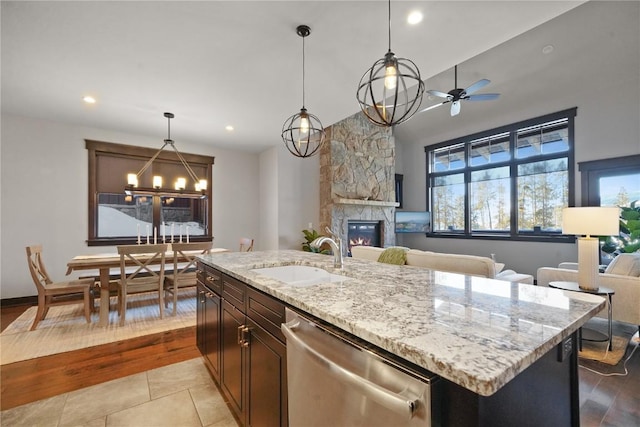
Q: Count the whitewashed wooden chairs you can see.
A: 4